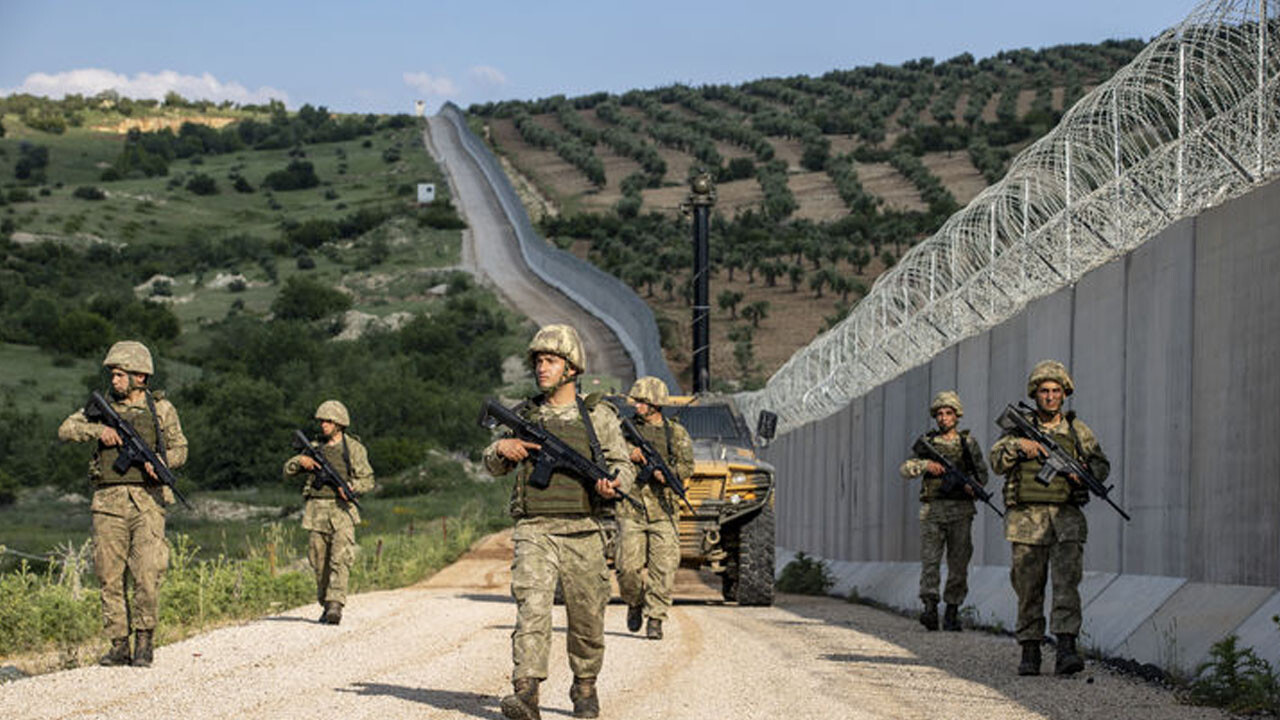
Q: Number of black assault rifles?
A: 6